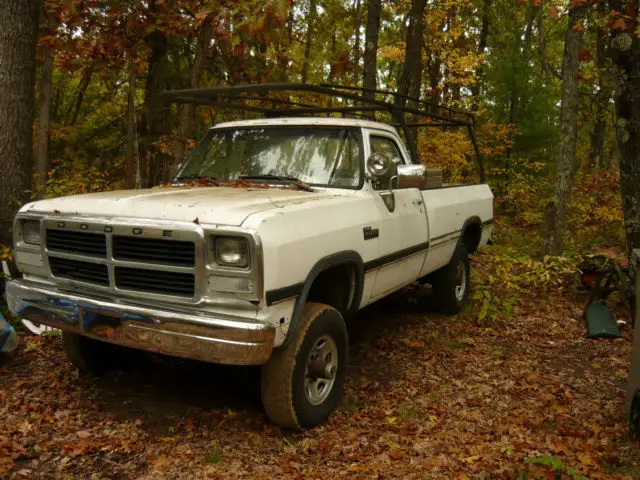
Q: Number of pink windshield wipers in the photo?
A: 0